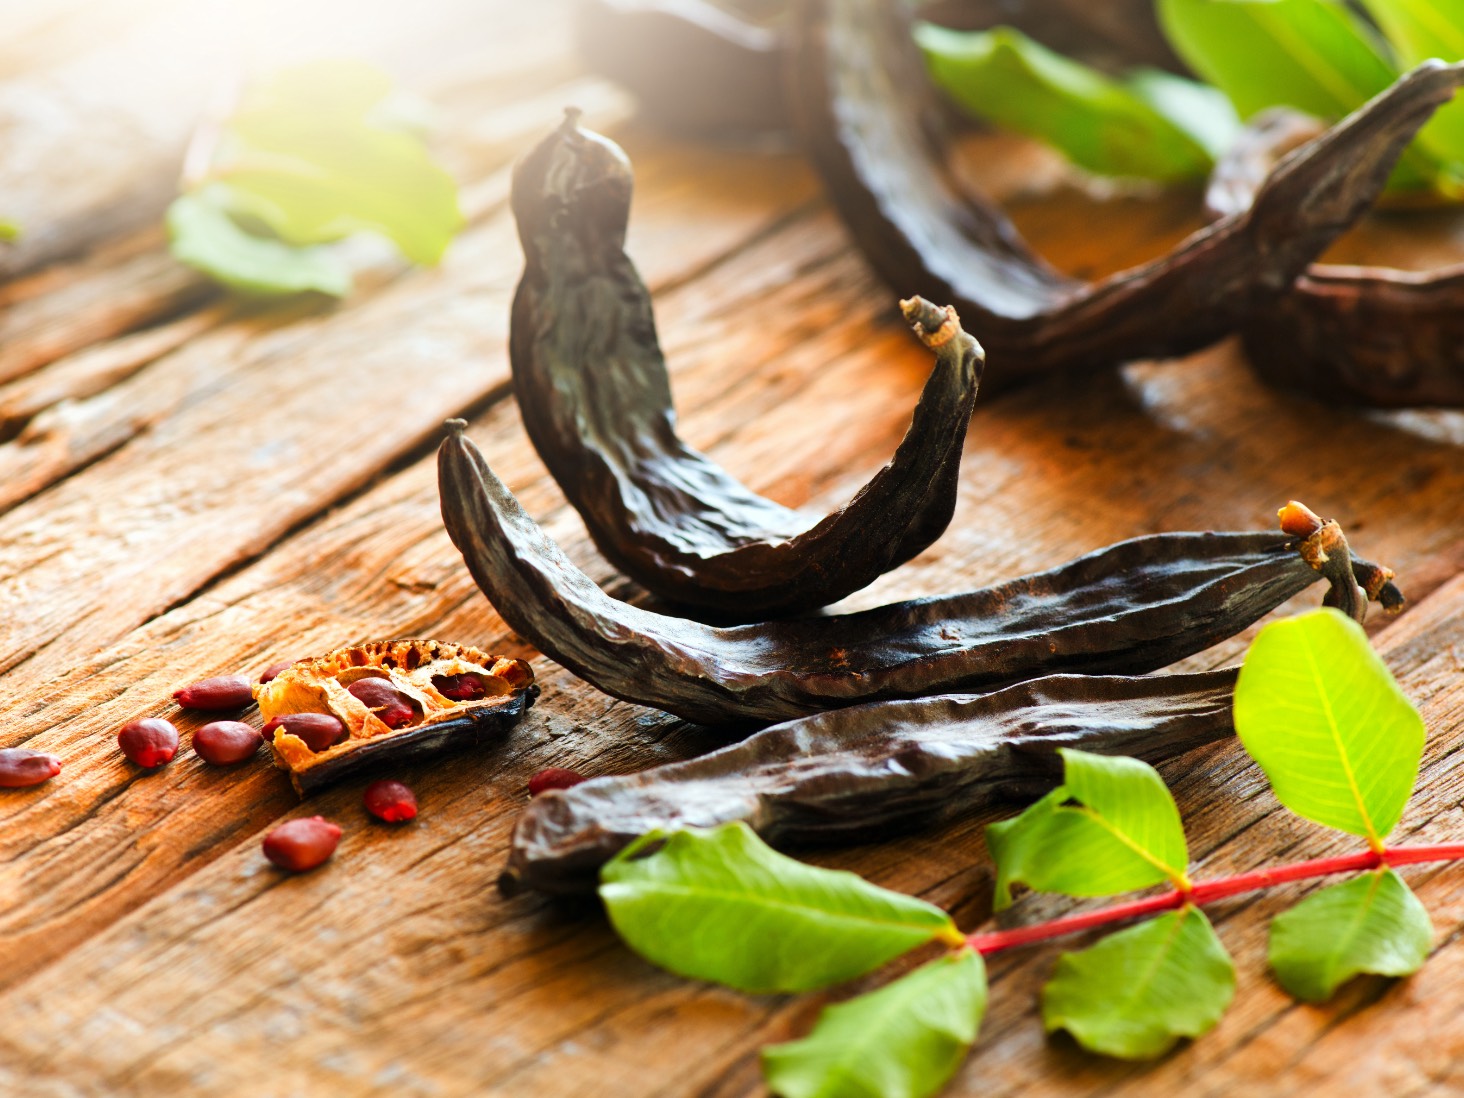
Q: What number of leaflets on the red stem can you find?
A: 6